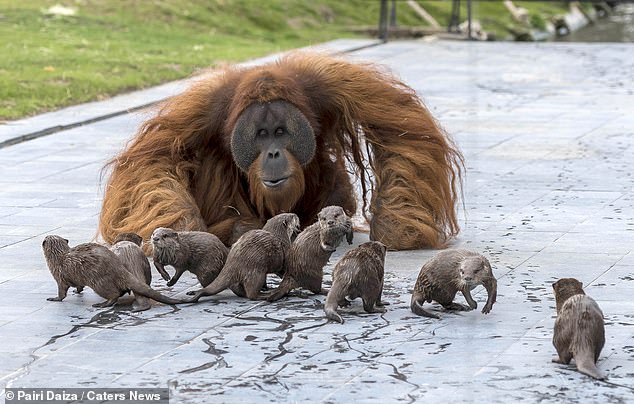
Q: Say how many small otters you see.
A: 8